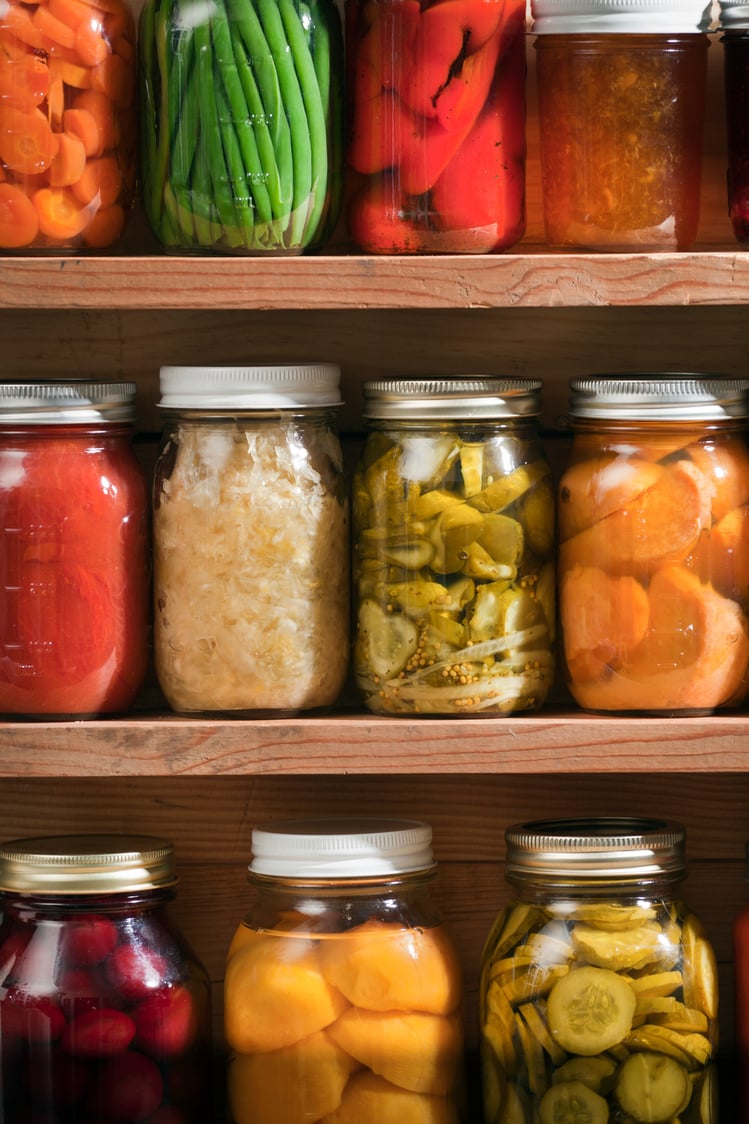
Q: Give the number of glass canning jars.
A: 13